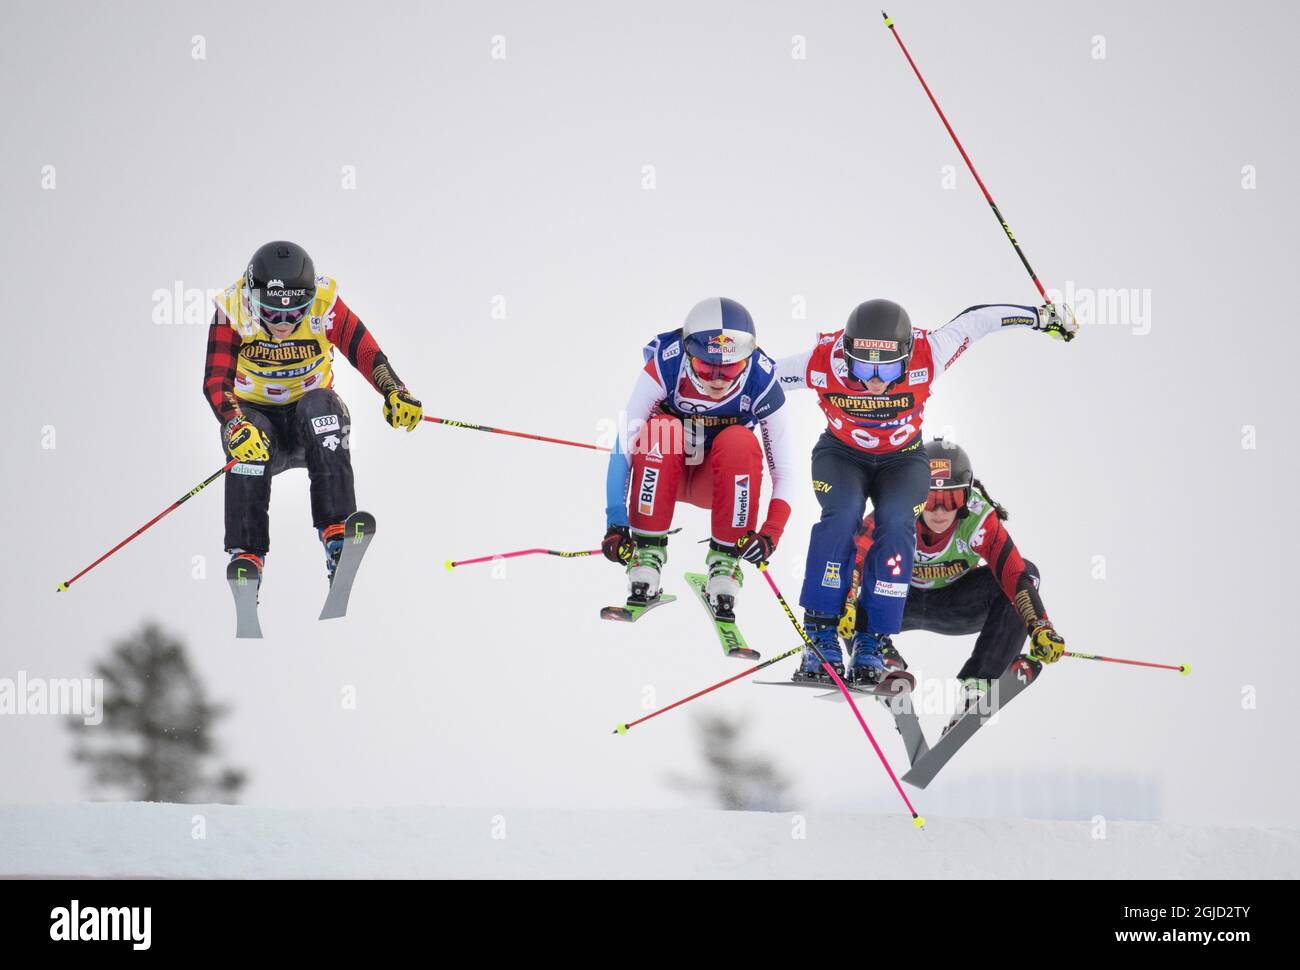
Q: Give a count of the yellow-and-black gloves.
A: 4